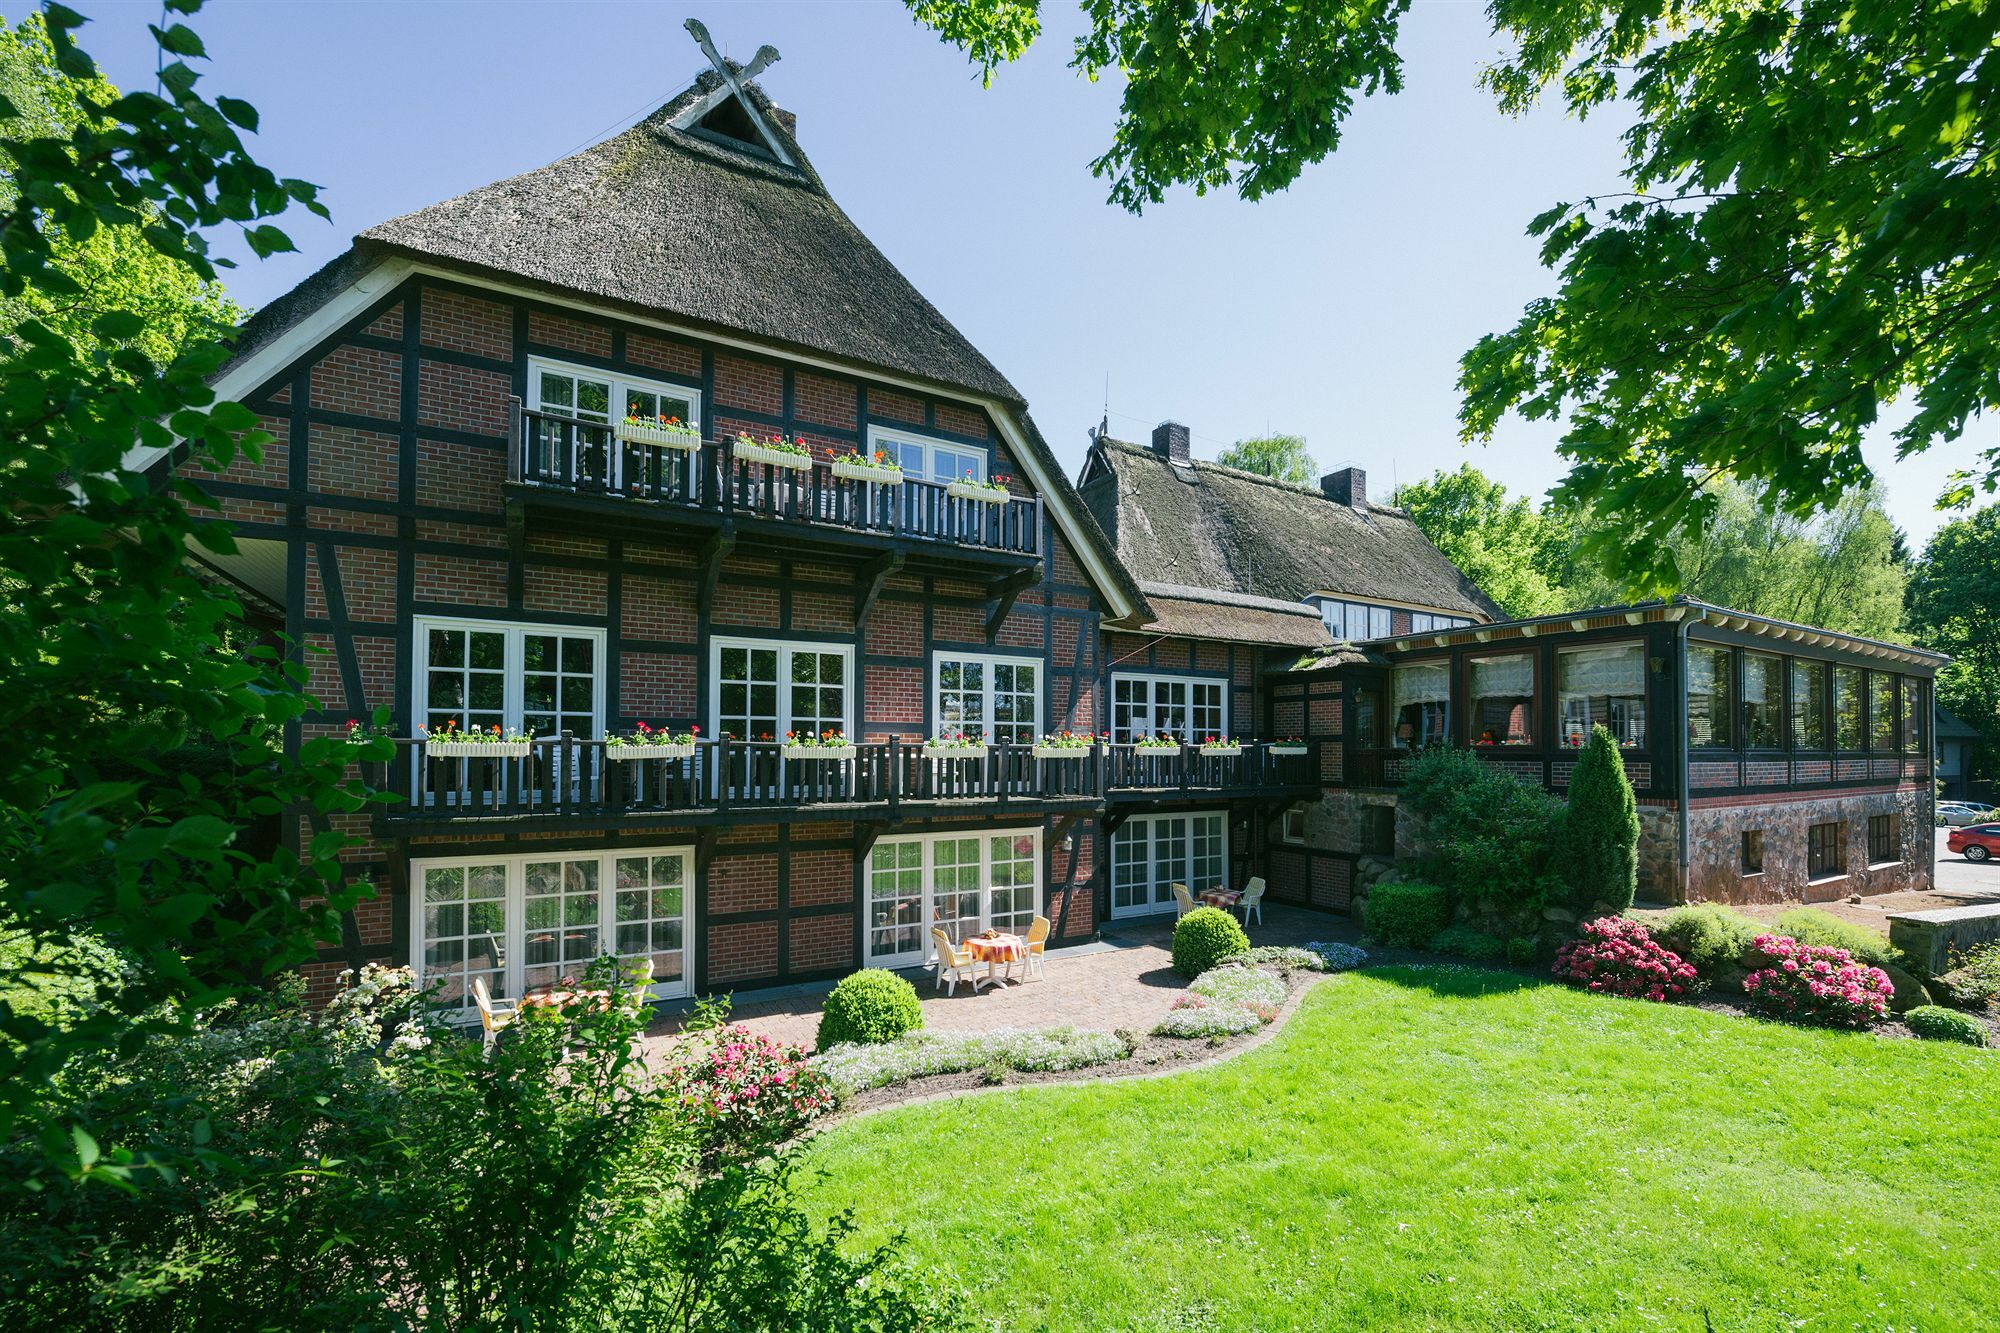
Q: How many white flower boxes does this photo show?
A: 12